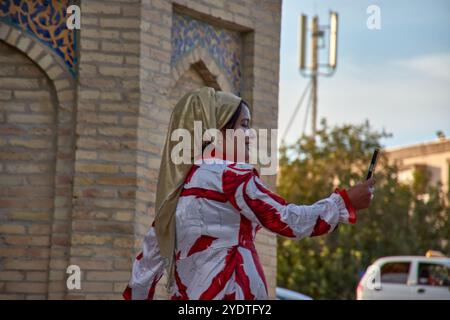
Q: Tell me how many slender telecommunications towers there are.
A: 1